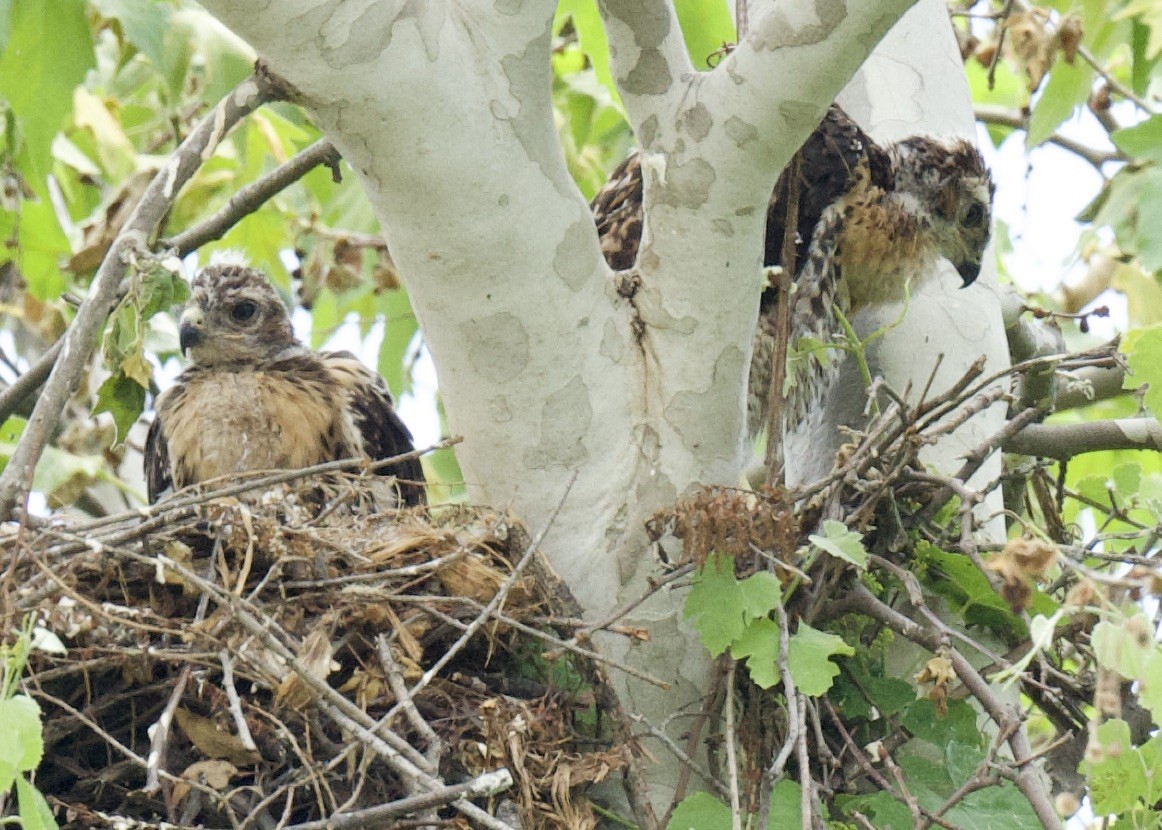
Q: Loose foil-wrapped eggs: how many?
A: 0